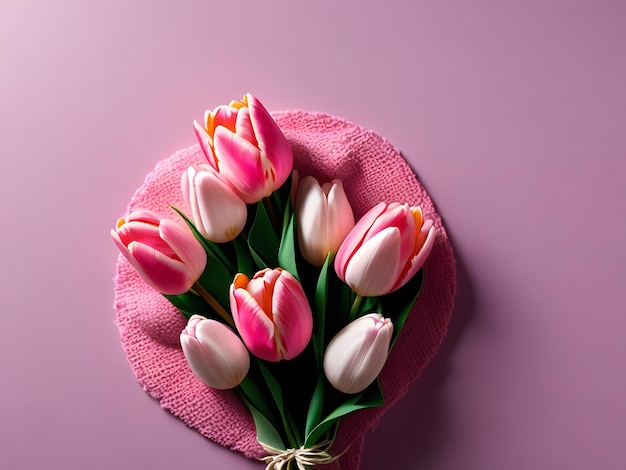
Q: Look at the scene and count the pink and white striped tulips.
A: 4